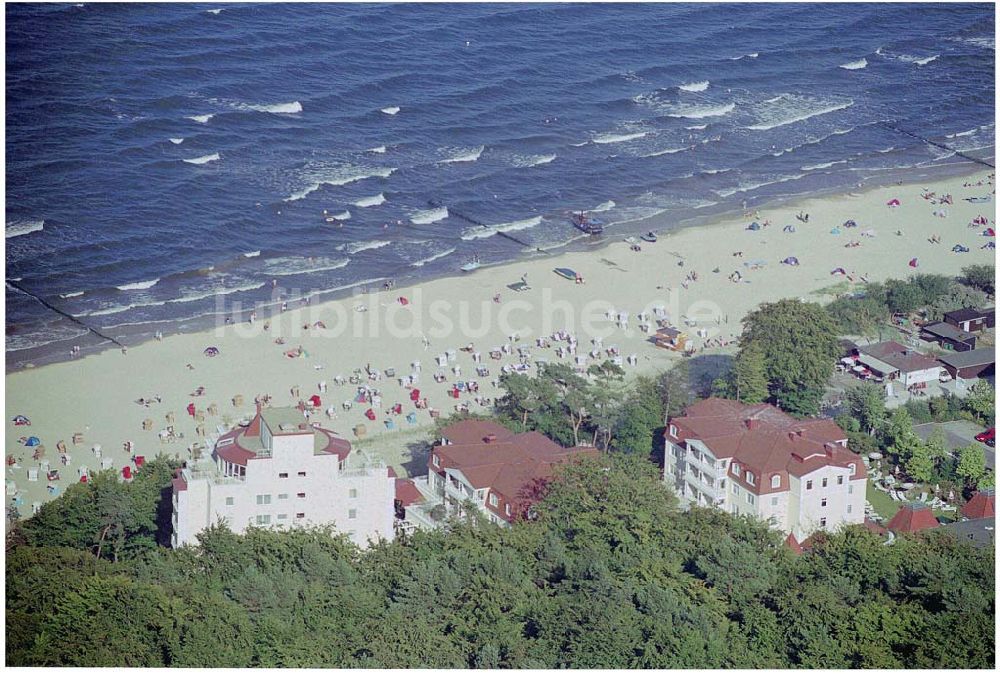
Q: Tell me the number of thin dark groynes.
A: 3